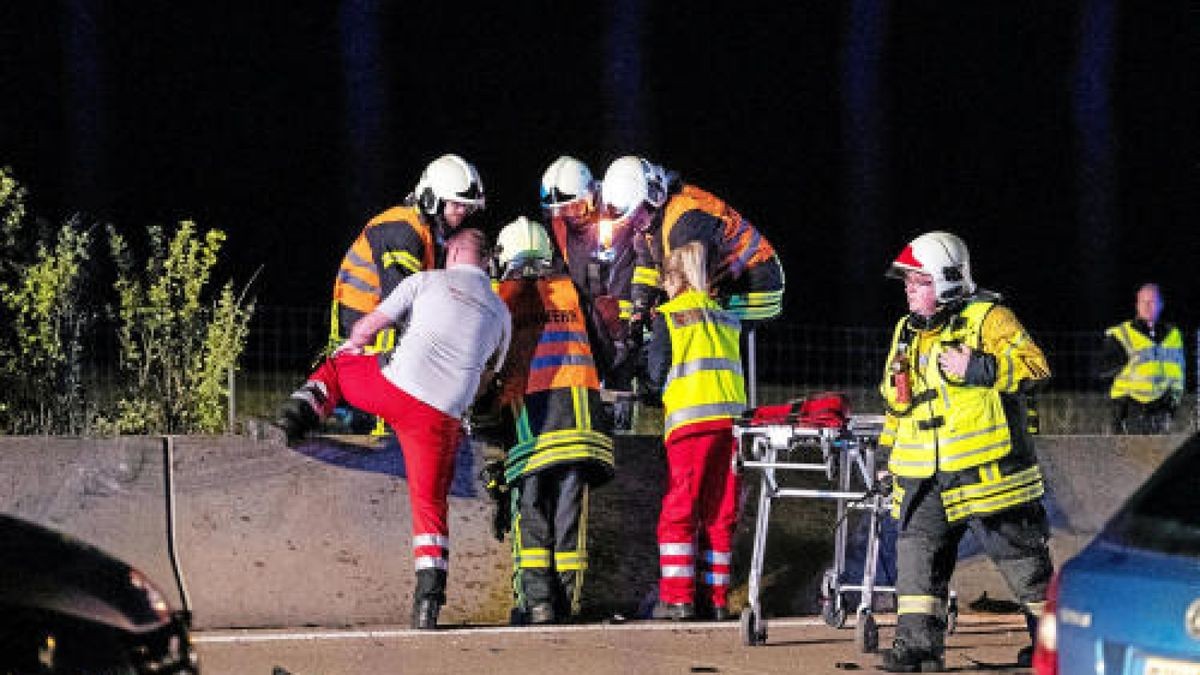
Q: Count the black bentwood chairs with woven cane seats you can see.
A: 0